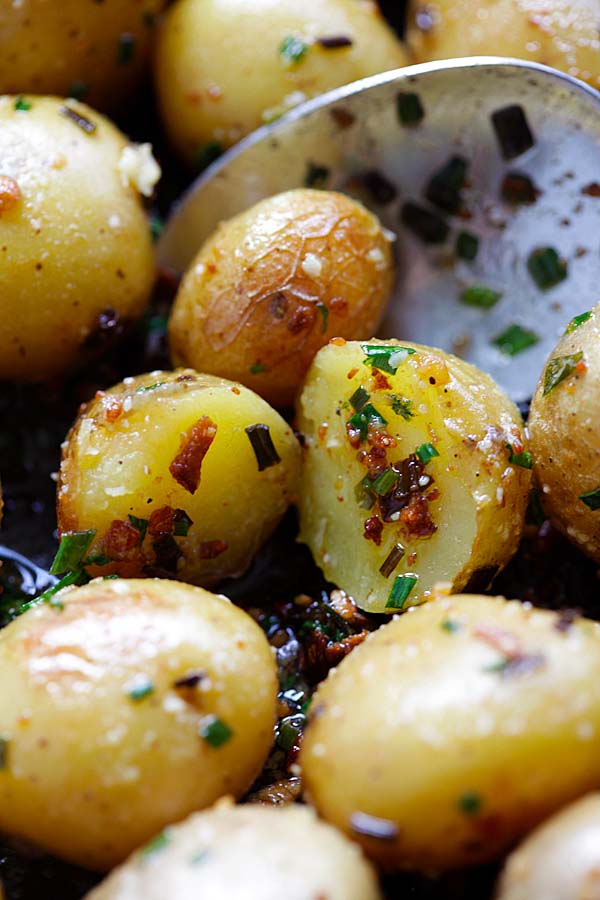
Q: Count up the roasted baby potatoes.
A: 12